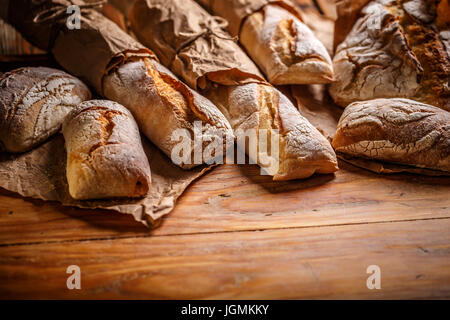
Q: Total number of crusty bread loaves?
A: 7